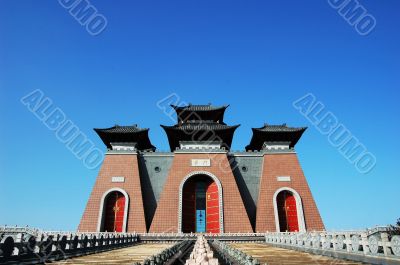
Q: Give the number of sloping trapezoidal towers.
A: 3